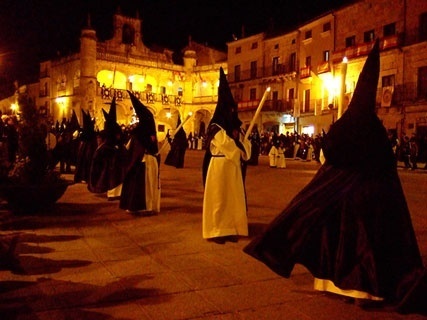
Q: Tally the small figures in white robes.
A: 2